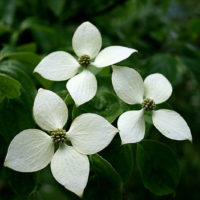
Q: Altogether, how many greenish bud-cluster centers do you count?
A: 3